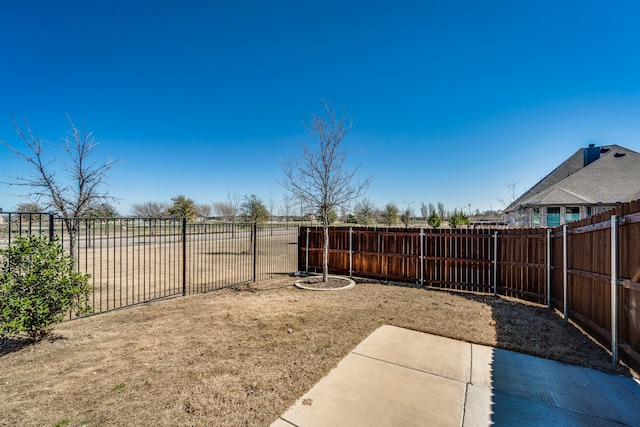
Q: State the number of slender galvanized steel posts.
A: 7